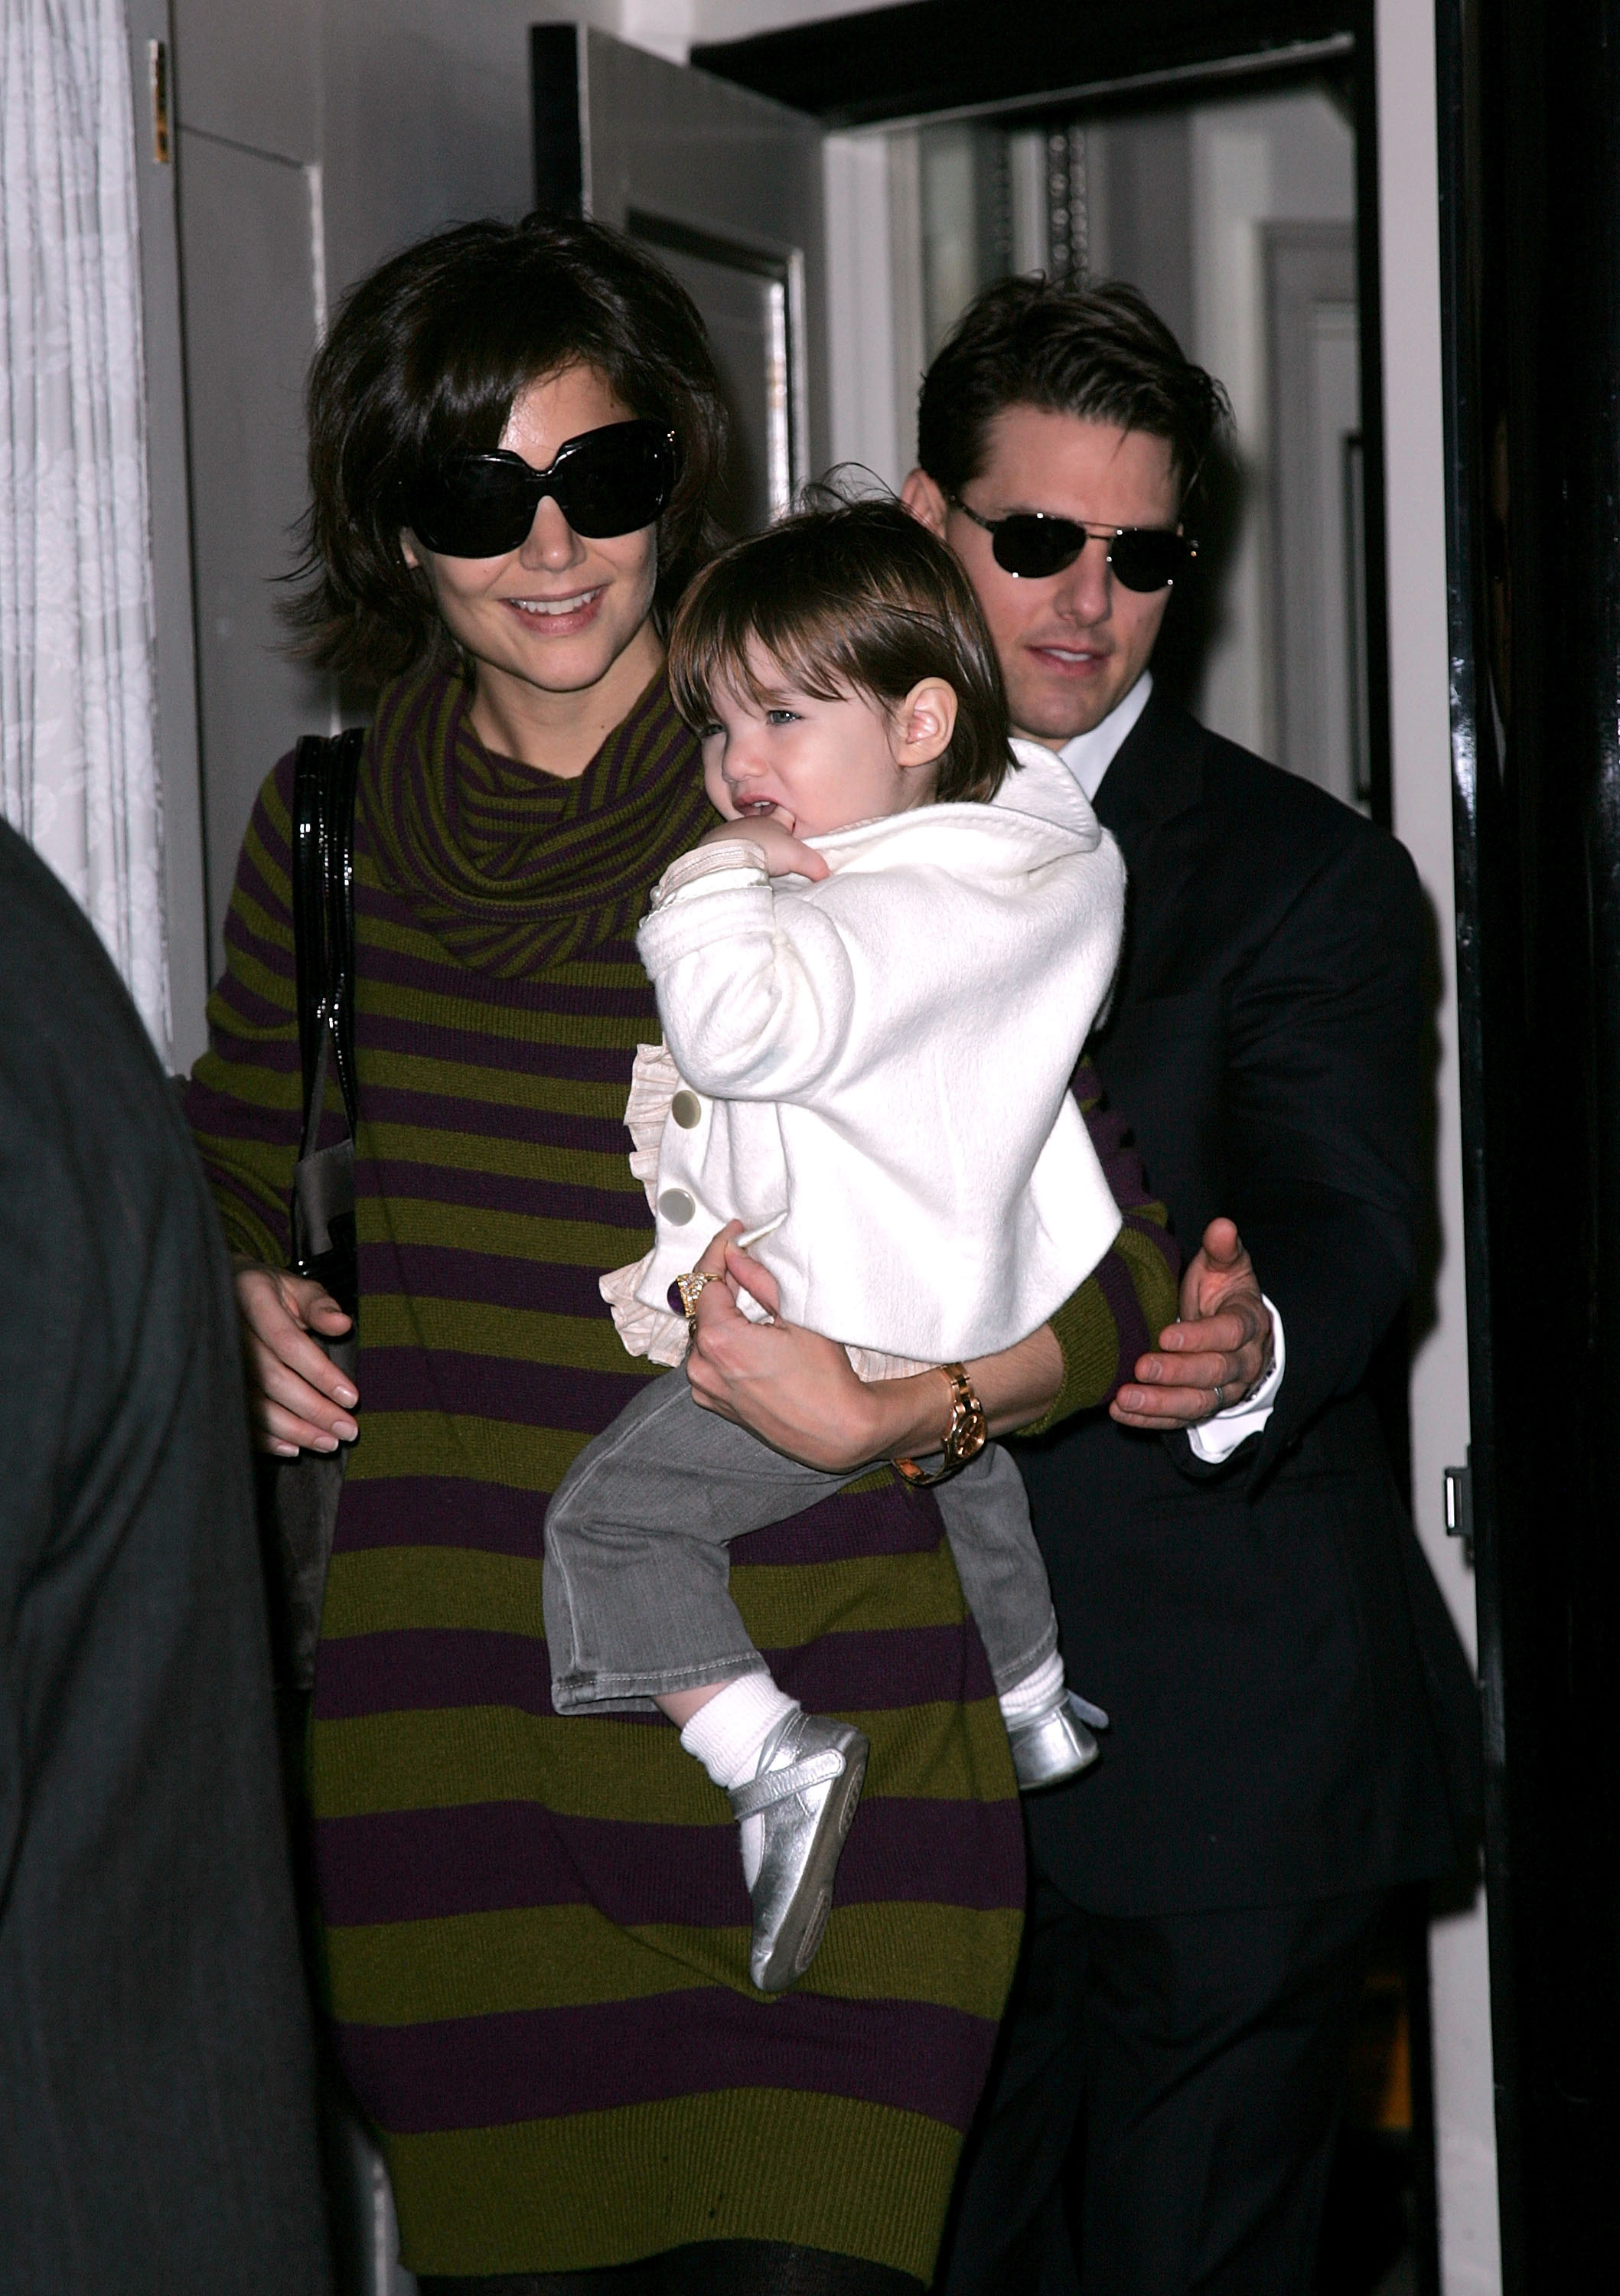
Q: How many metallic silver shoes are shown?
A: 2